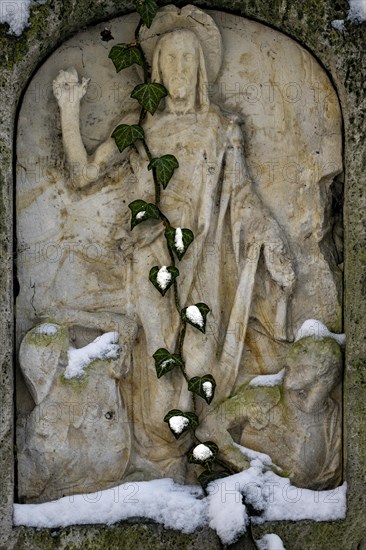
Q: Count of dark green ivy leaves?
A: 14